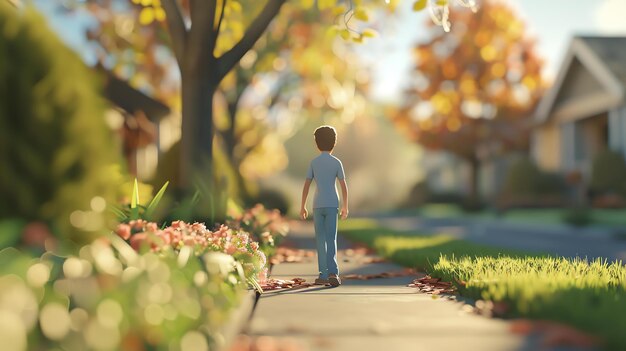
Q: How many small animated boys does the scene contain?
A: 1